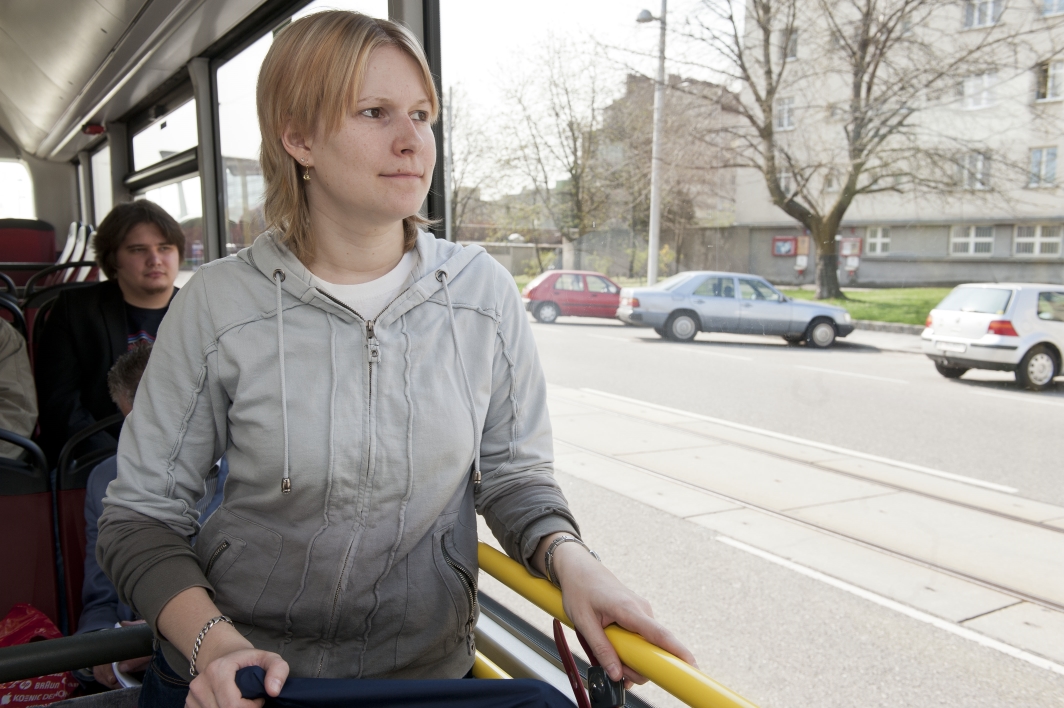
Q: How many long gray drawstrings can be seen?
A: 2